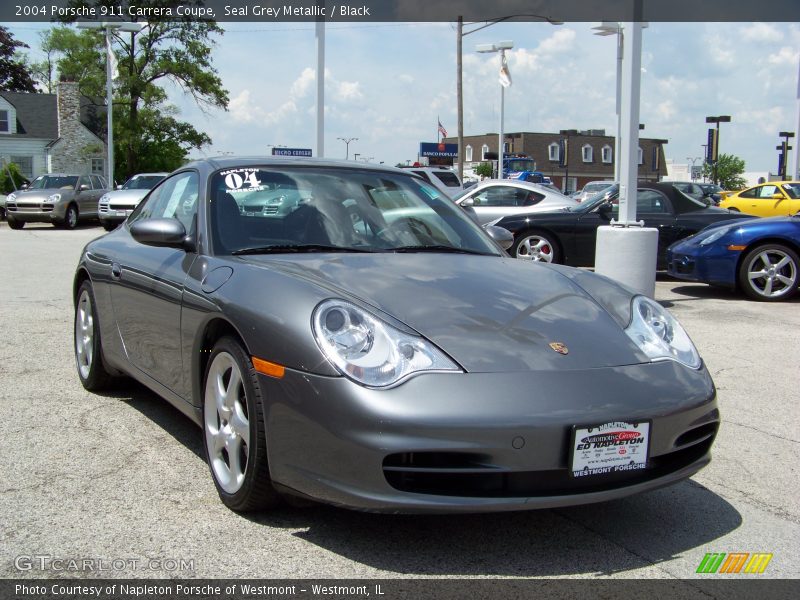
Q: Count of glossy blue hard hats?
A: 0